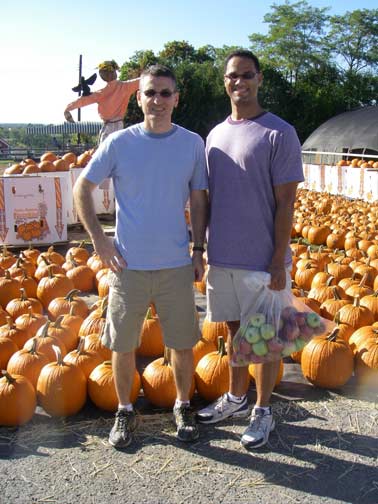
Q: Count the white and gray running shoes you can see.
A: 2